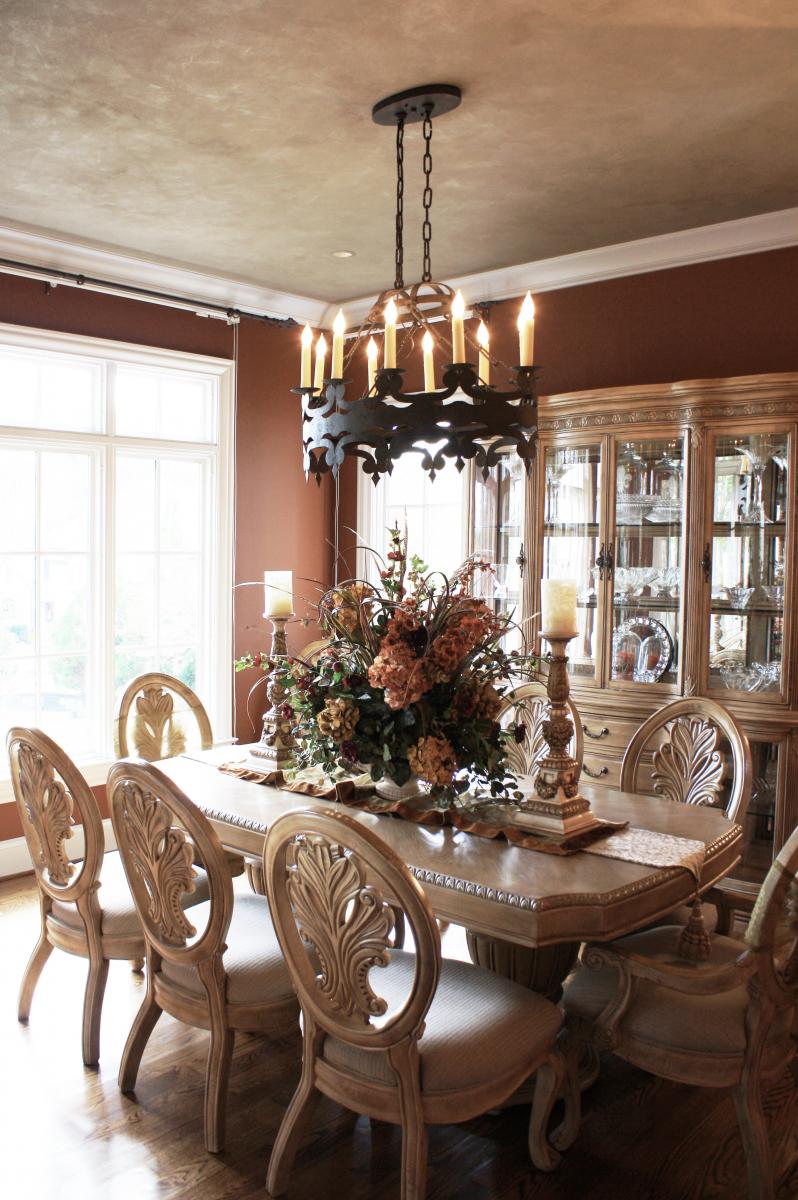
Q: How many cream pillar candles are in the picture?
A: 2